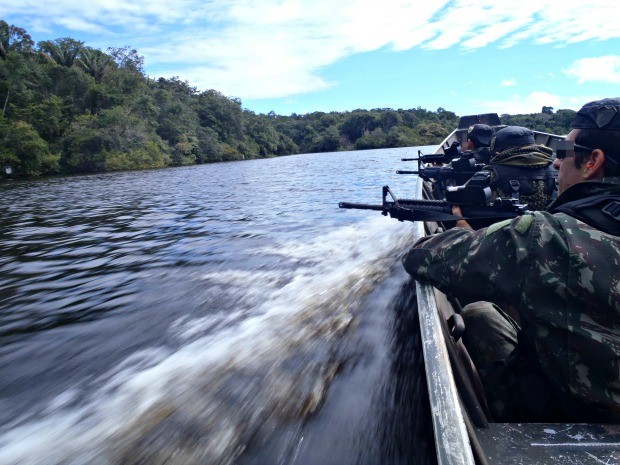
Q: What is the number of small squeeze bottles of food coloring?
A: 0